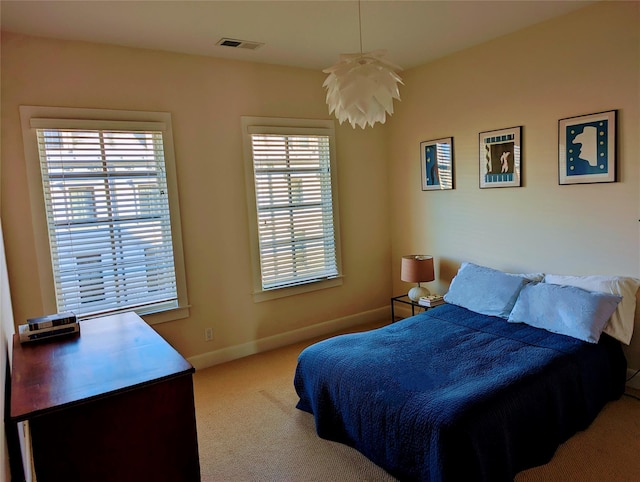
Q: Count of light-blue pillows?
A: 2